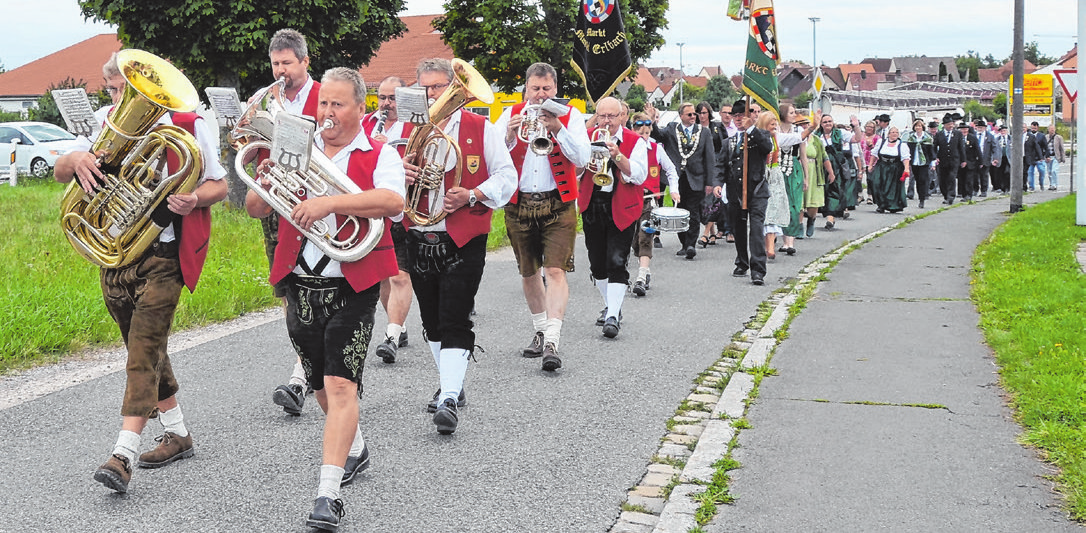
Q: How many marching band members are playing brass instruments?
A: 6